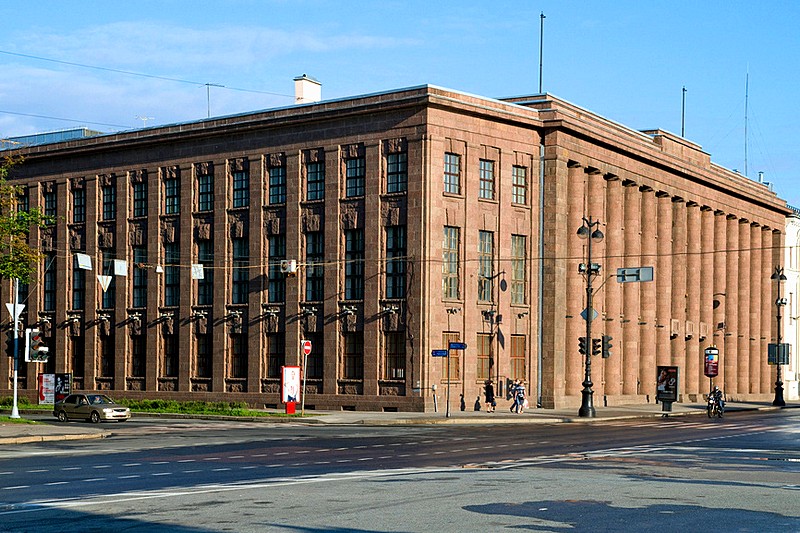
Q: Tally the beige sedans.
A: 1